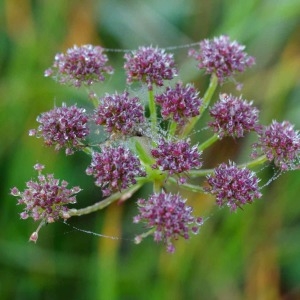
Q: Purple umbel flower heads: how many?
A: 13